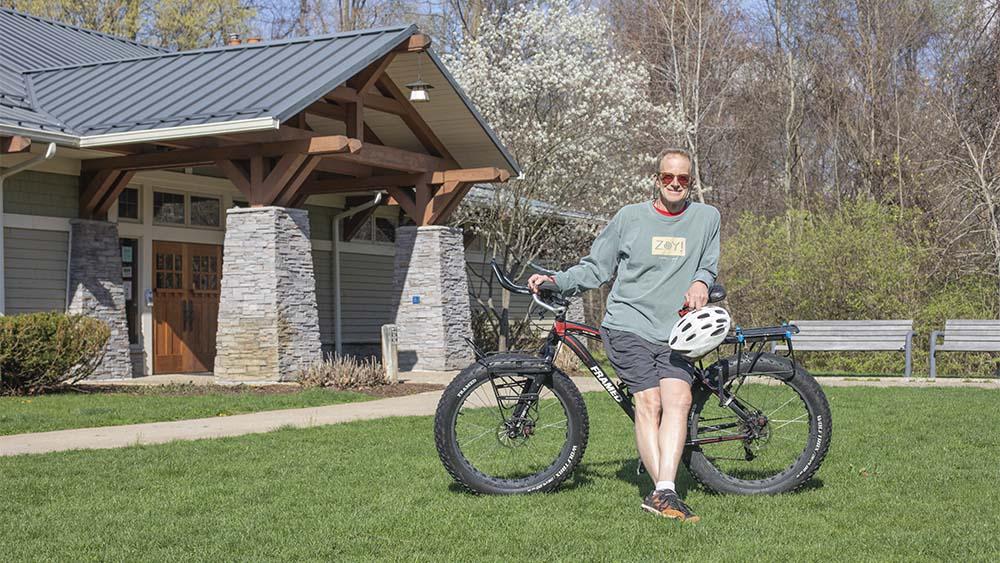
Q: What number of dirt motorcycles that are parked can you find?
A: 0